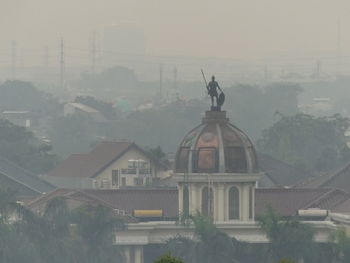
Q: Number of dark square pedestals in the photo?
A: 1